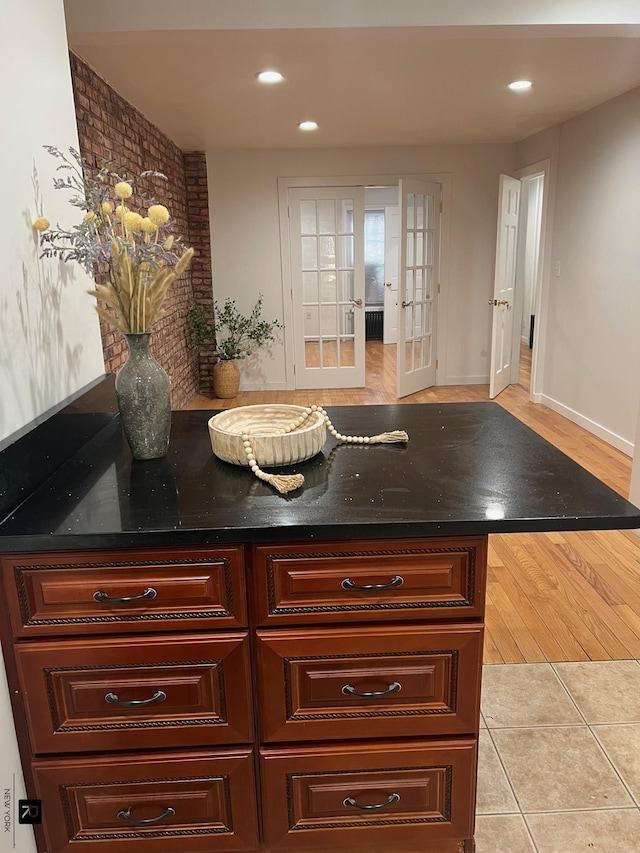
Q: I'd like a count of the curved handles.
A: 6